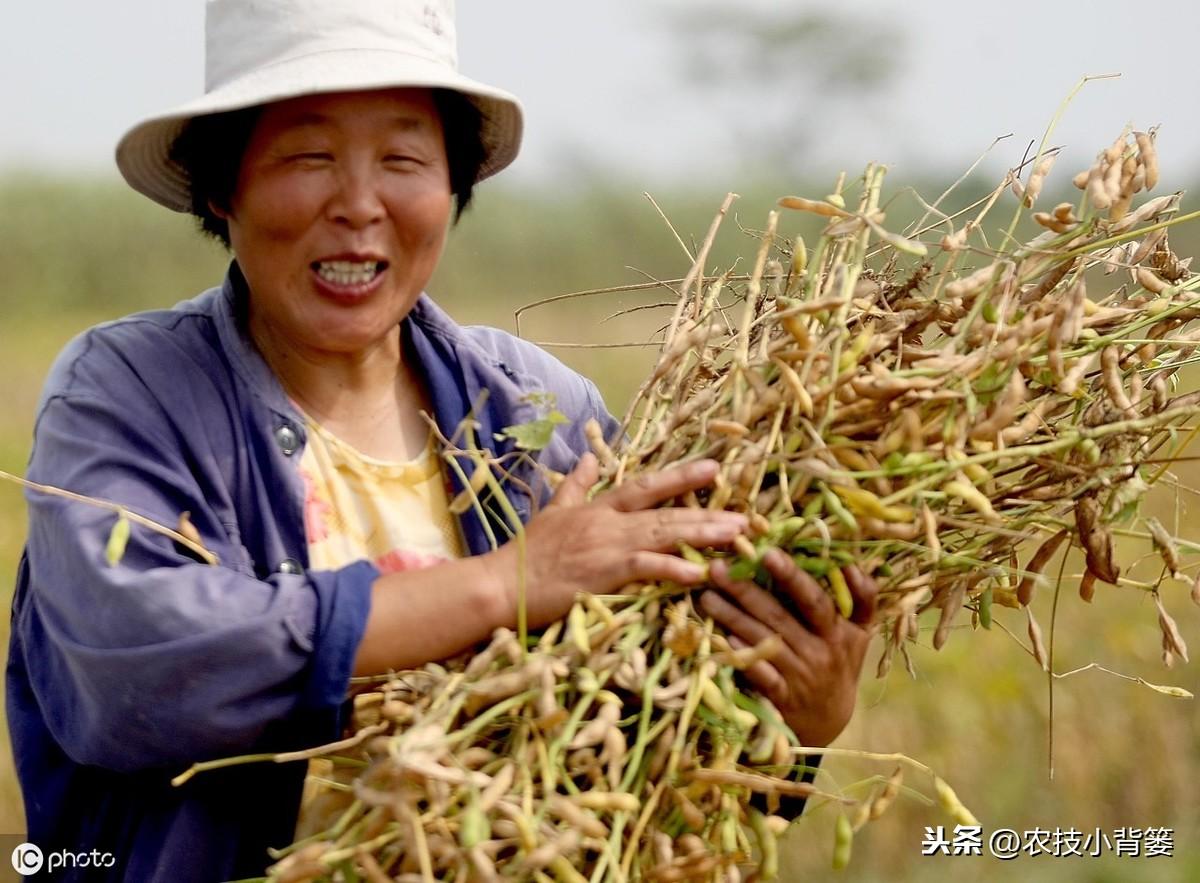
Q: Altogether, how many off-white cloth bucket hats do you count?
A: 1